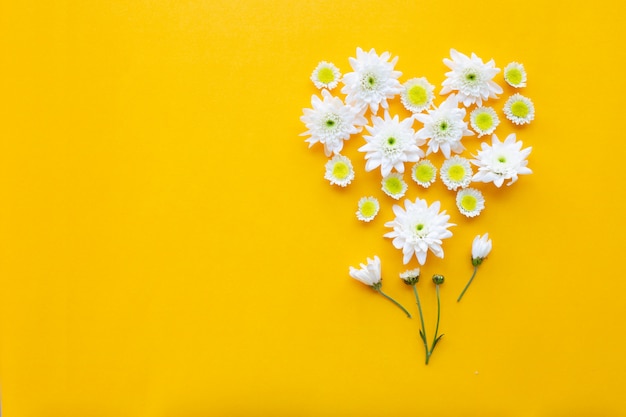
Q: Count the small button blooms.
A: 11